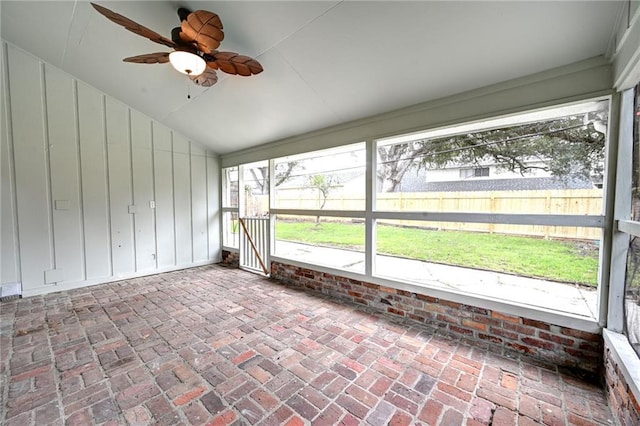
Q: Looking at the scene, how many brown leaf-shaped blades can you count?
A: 5